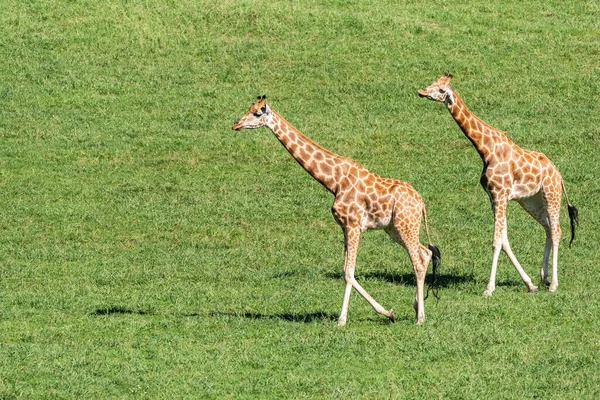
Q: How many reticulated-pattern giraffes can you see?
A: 2